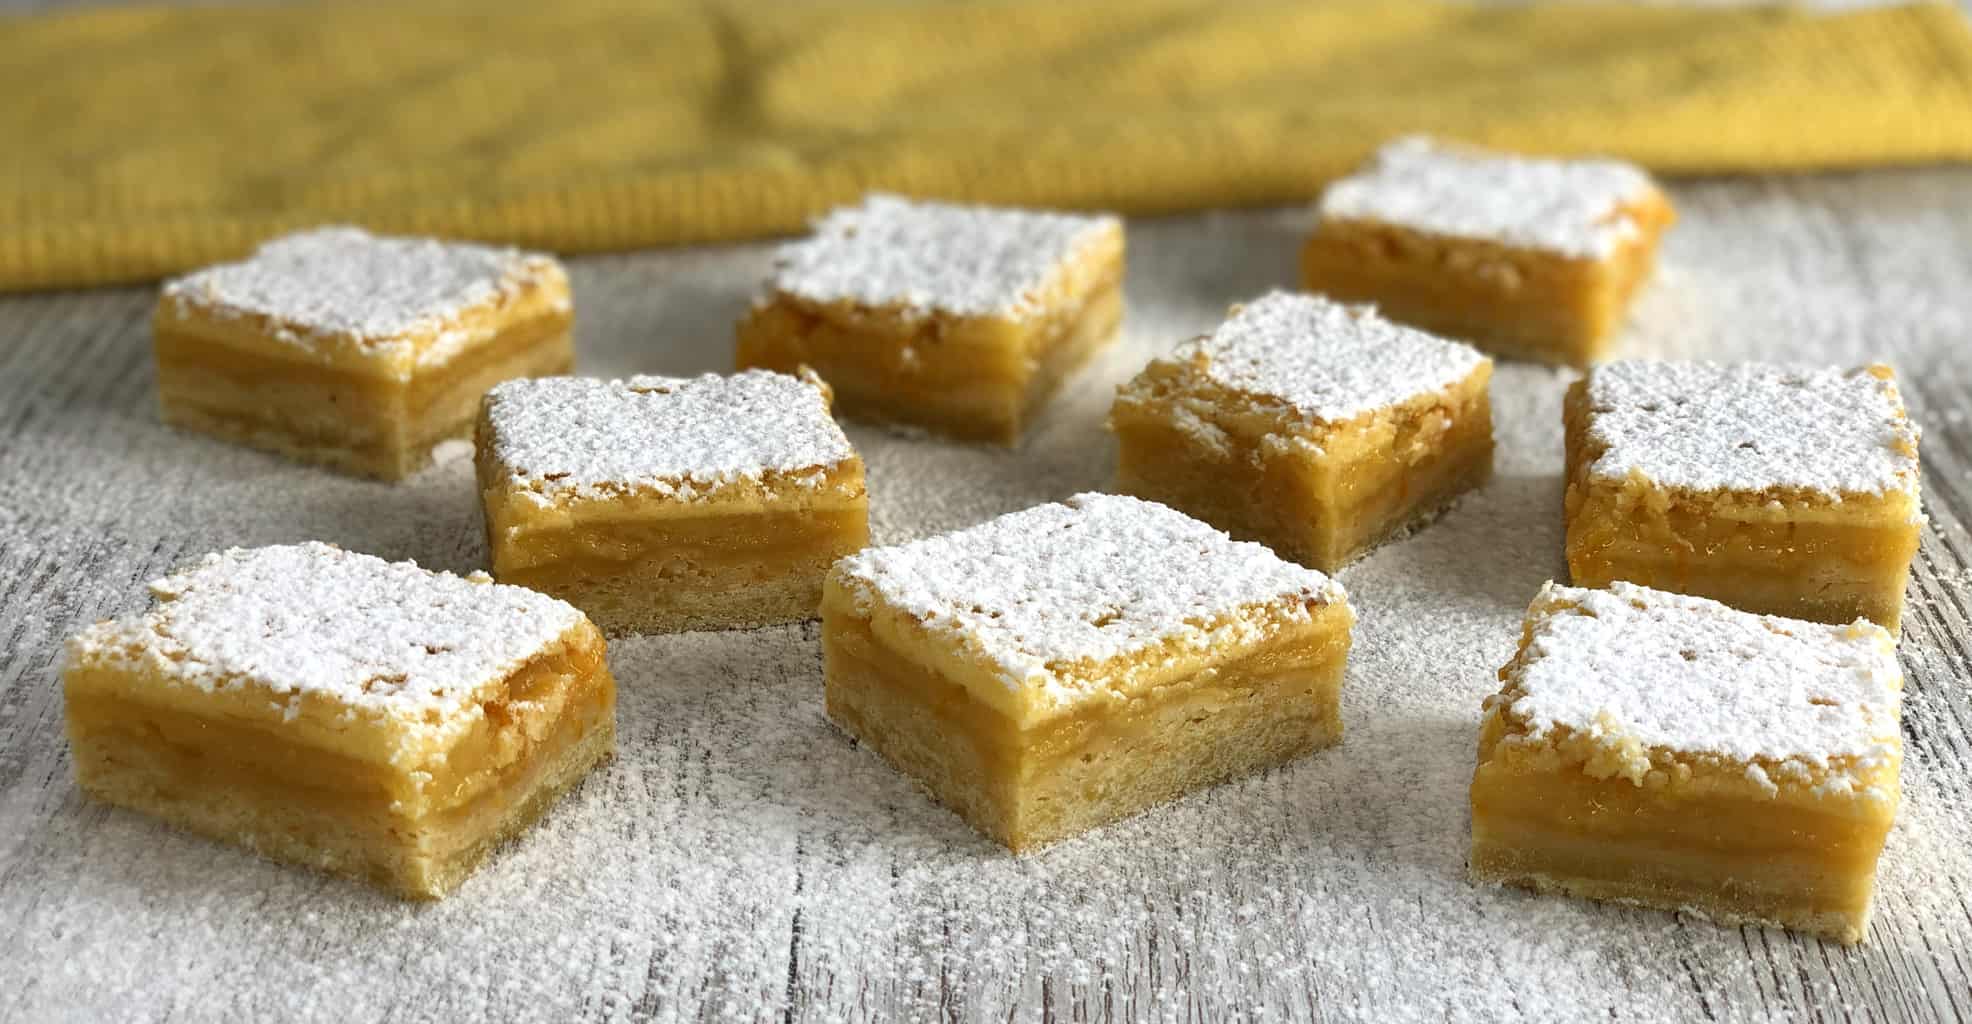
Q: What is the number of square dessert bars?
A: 9